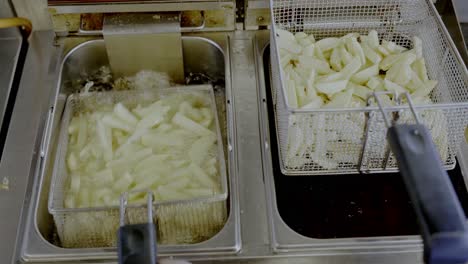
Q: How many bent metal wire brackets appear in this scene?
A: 2